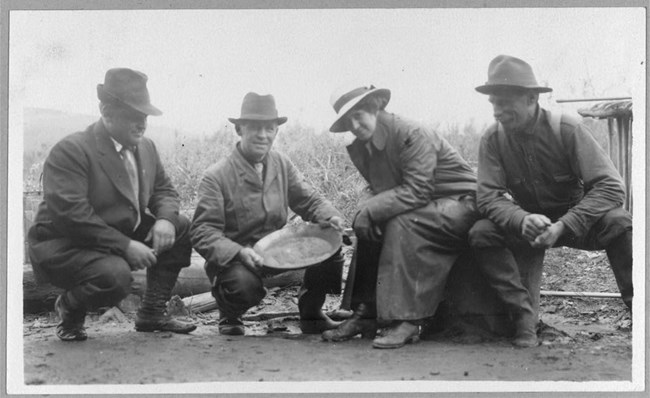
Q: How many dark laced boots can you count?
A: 2